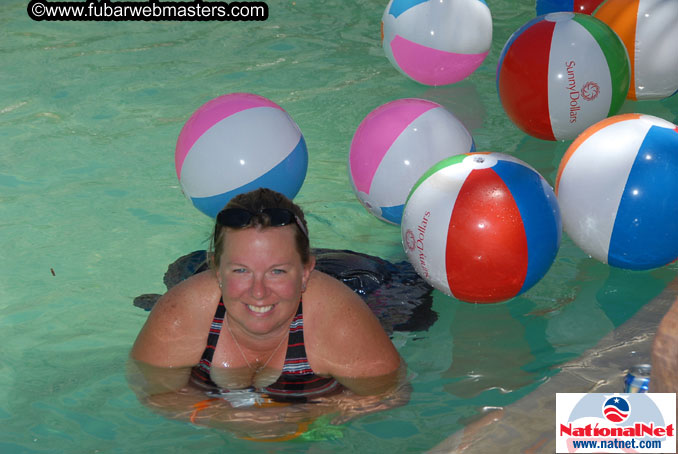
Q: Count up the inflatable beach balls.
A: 8